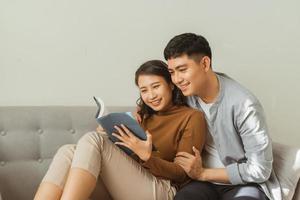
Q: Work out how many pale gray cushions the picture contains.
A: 1